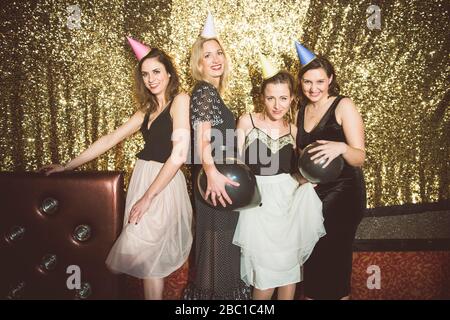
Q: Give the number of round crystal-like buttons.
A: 6